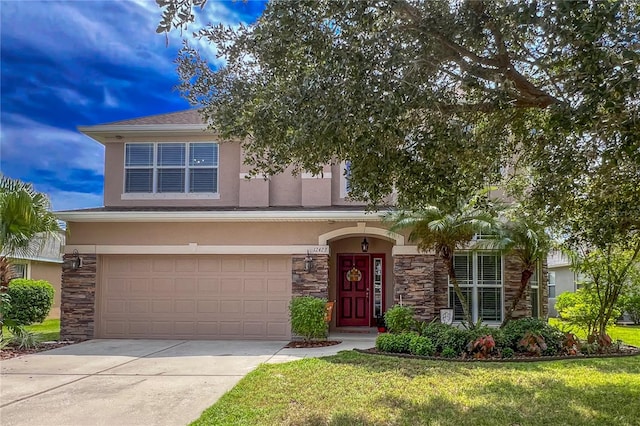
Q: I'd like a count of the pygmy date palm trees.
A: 2